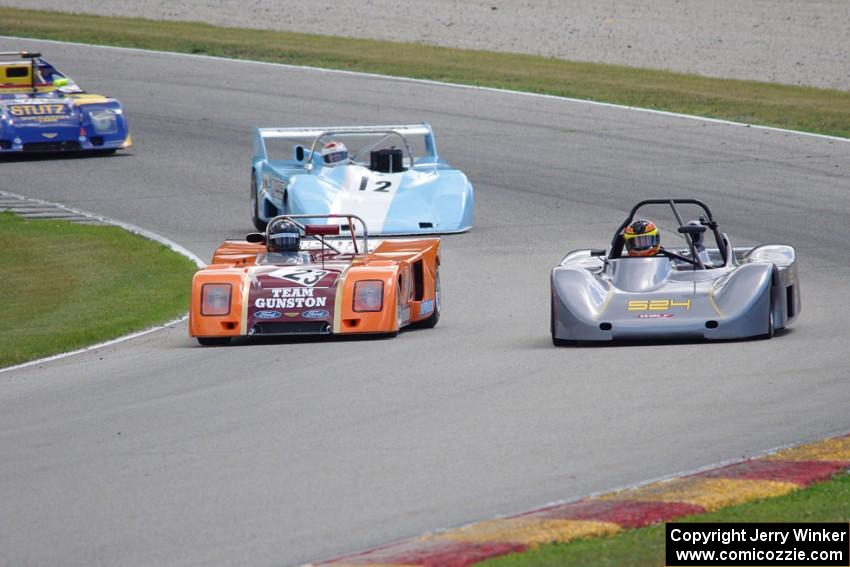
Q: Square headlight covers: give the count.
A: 3